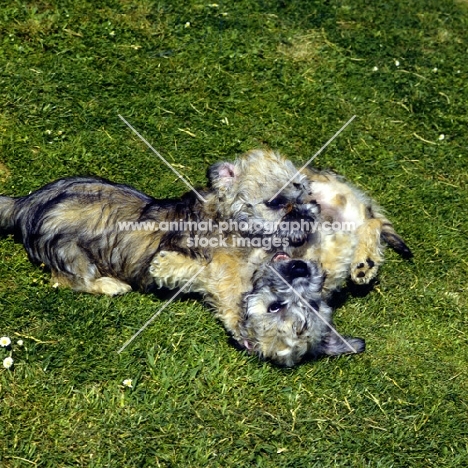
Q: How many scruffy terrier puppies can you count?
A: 2